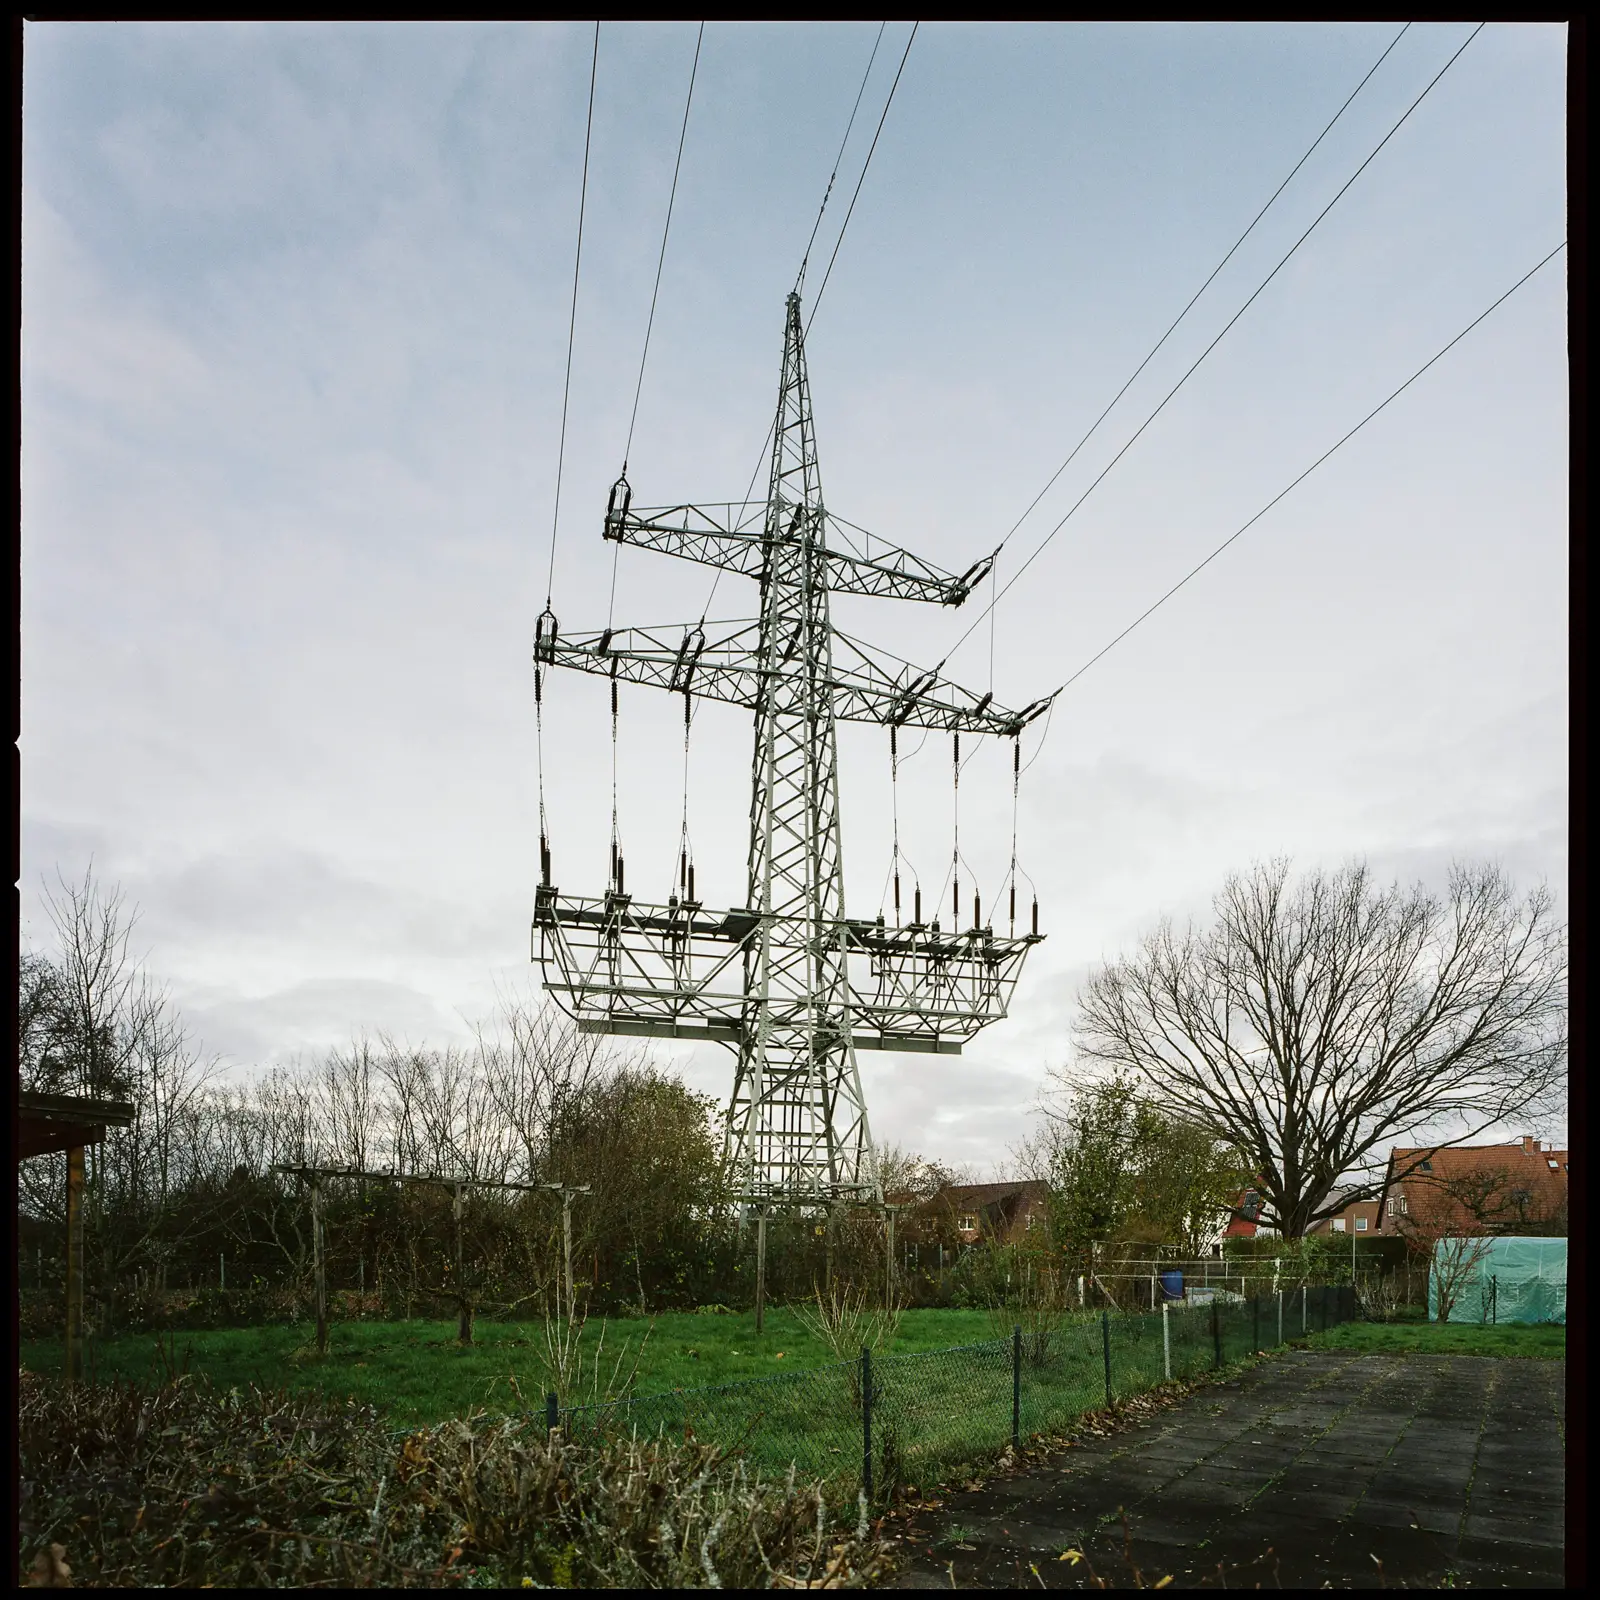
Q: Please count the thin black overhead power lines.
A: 7